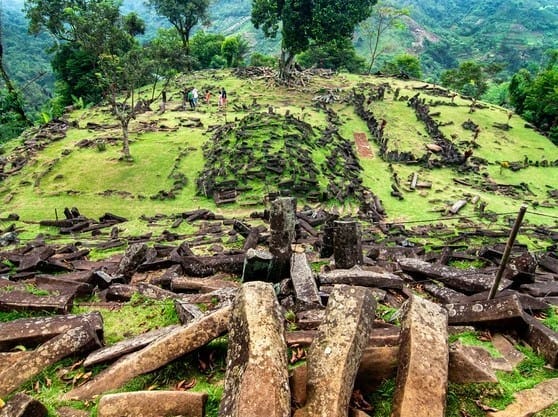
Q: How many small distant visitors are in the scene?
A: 5